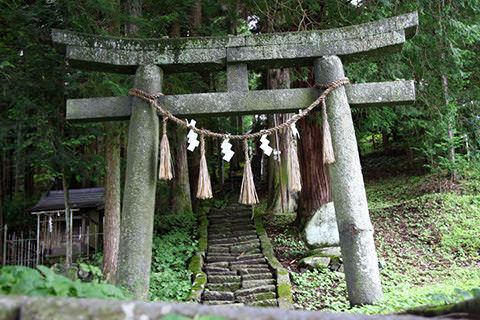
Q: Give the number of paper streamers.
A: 4